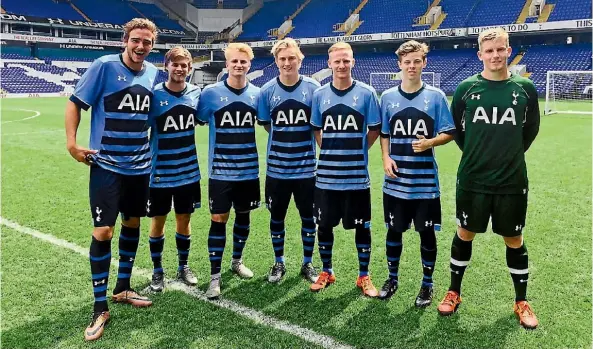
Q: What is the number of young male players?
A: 7